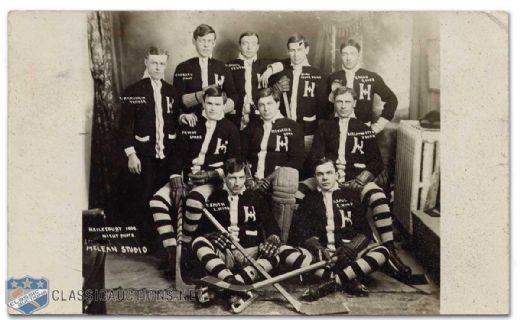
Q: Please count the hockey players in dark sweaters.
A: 10